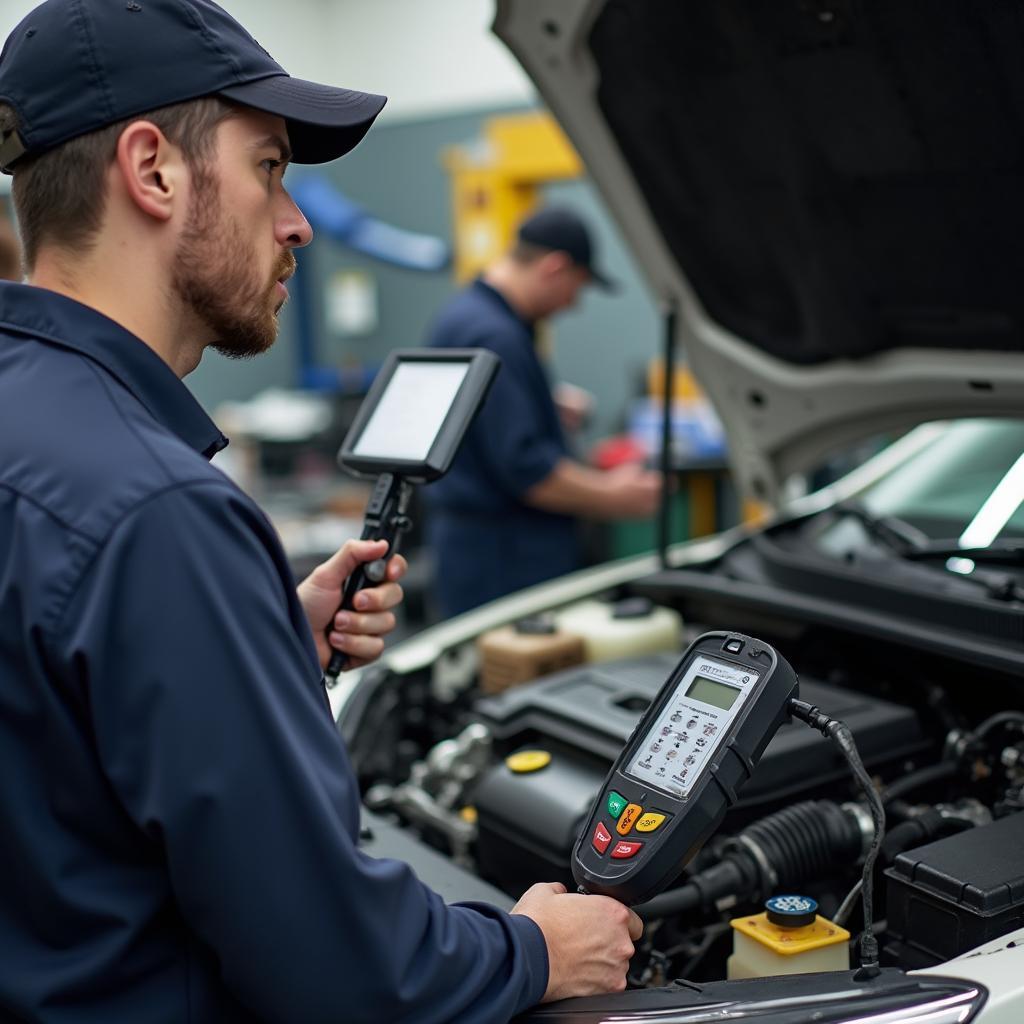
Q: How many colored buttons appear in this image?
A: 5